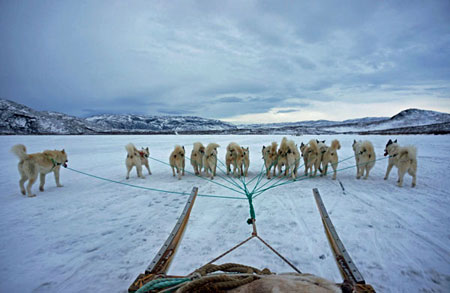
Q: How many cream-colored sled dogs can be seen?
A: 14